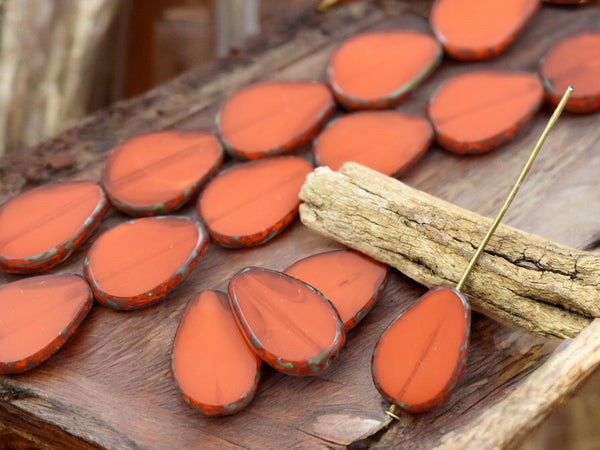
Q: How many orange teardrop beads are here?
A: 15